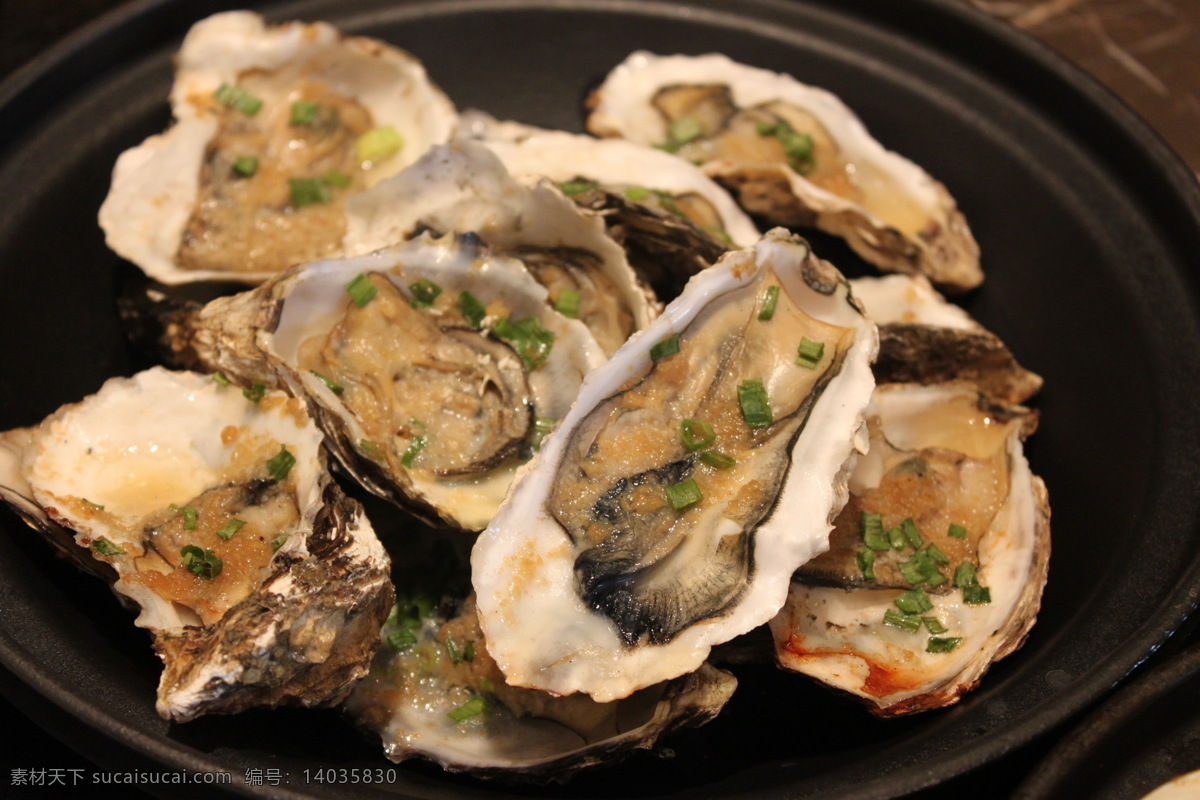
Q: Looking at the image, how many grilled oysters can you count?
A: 10